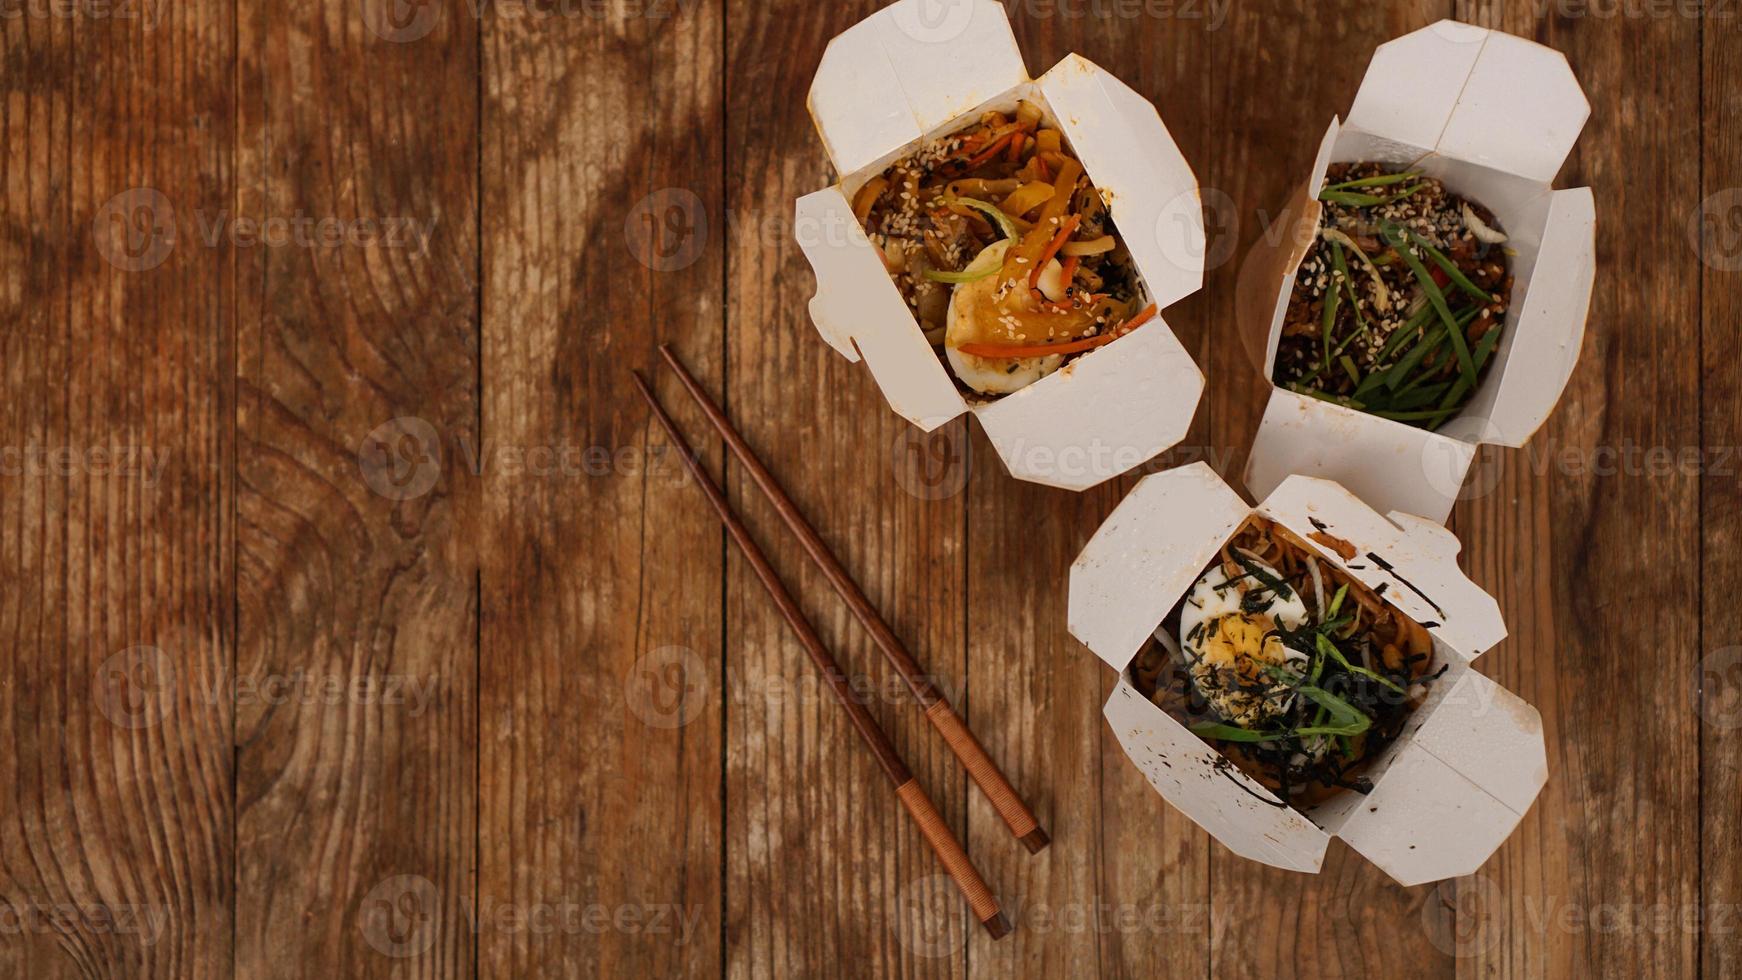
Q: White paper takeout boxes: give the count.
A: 3